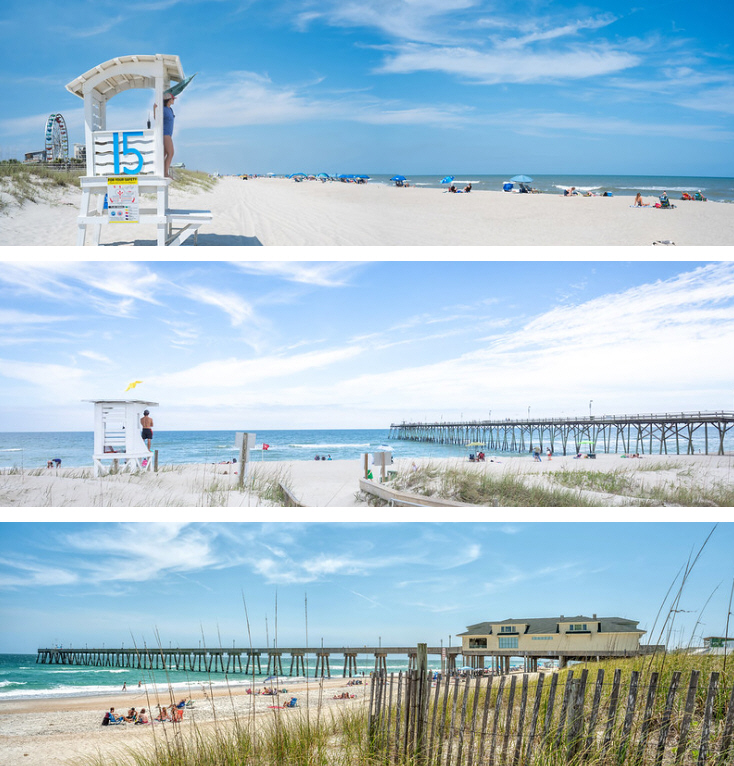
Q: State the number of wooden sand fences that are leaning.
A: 1